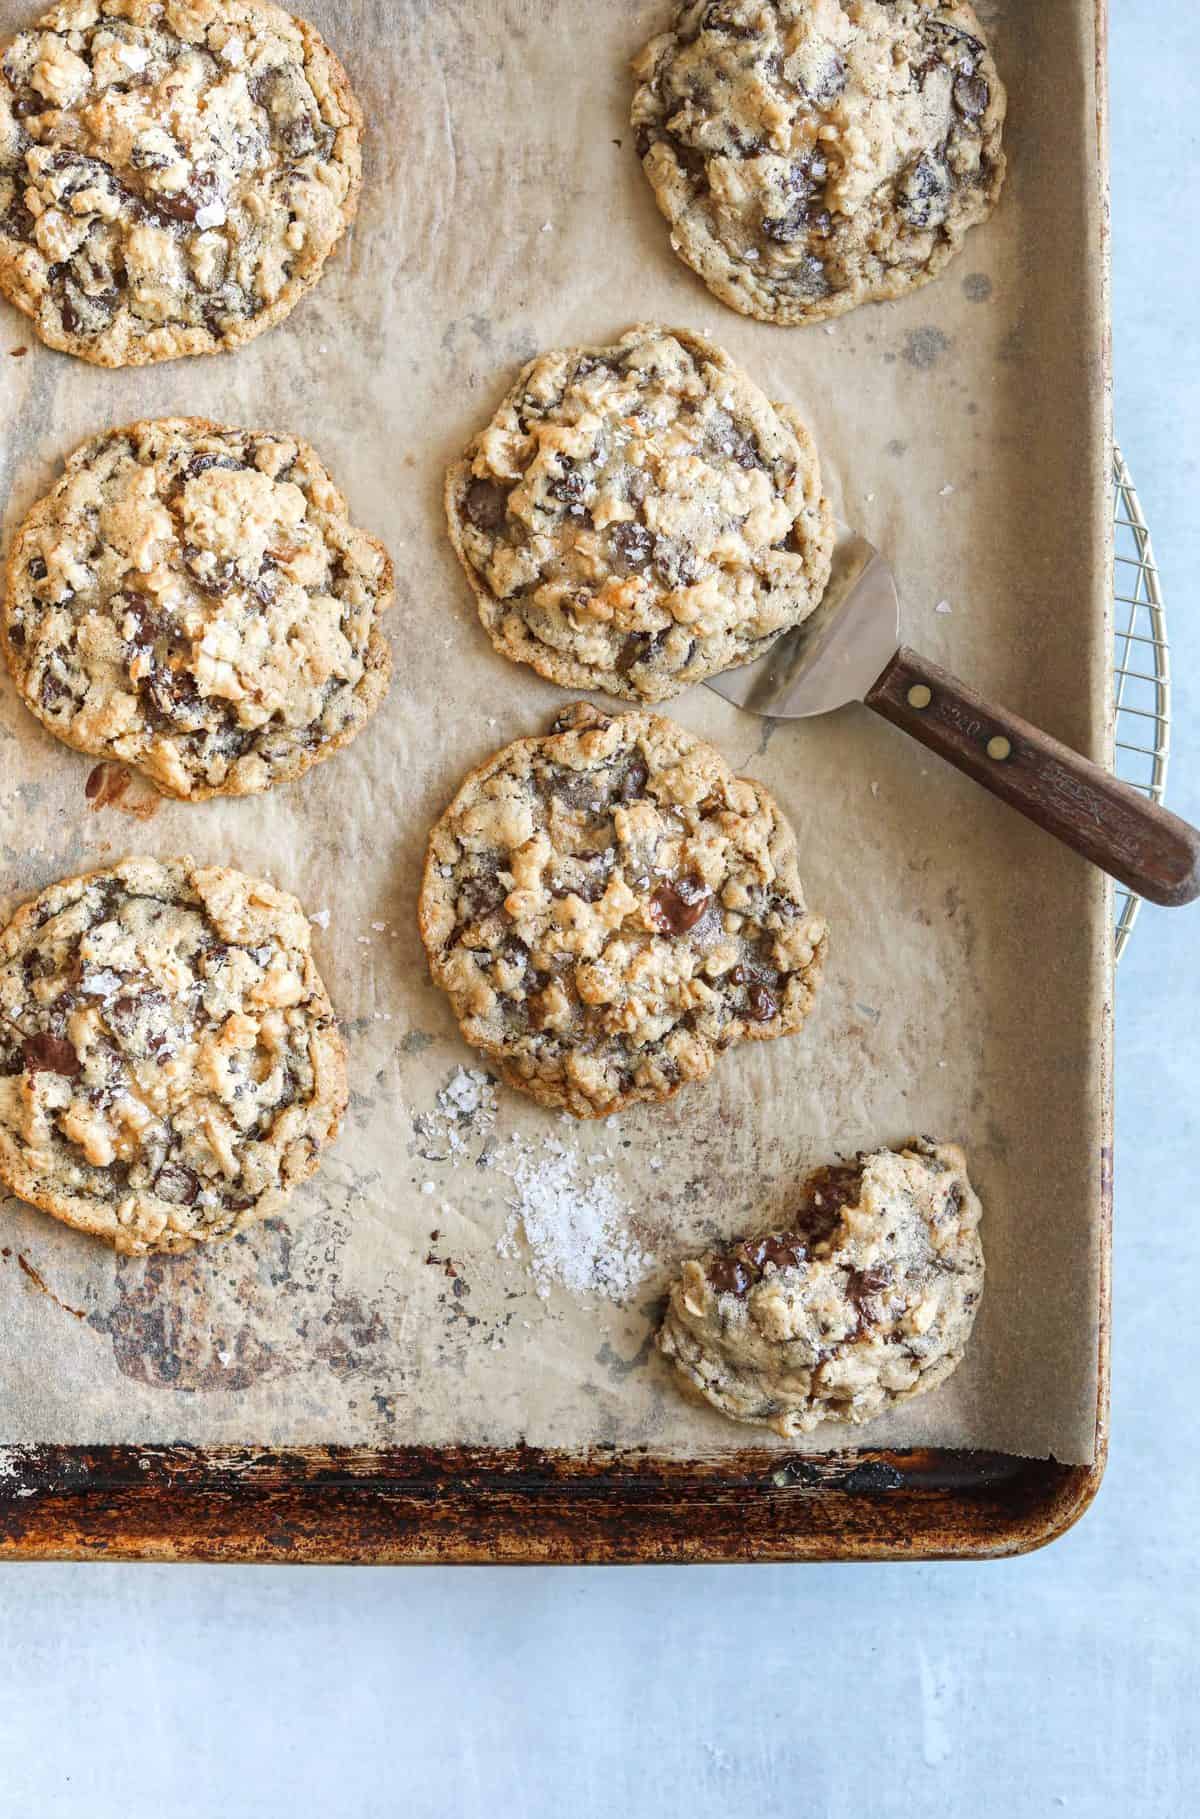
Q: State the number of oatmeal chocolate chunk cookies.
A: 7